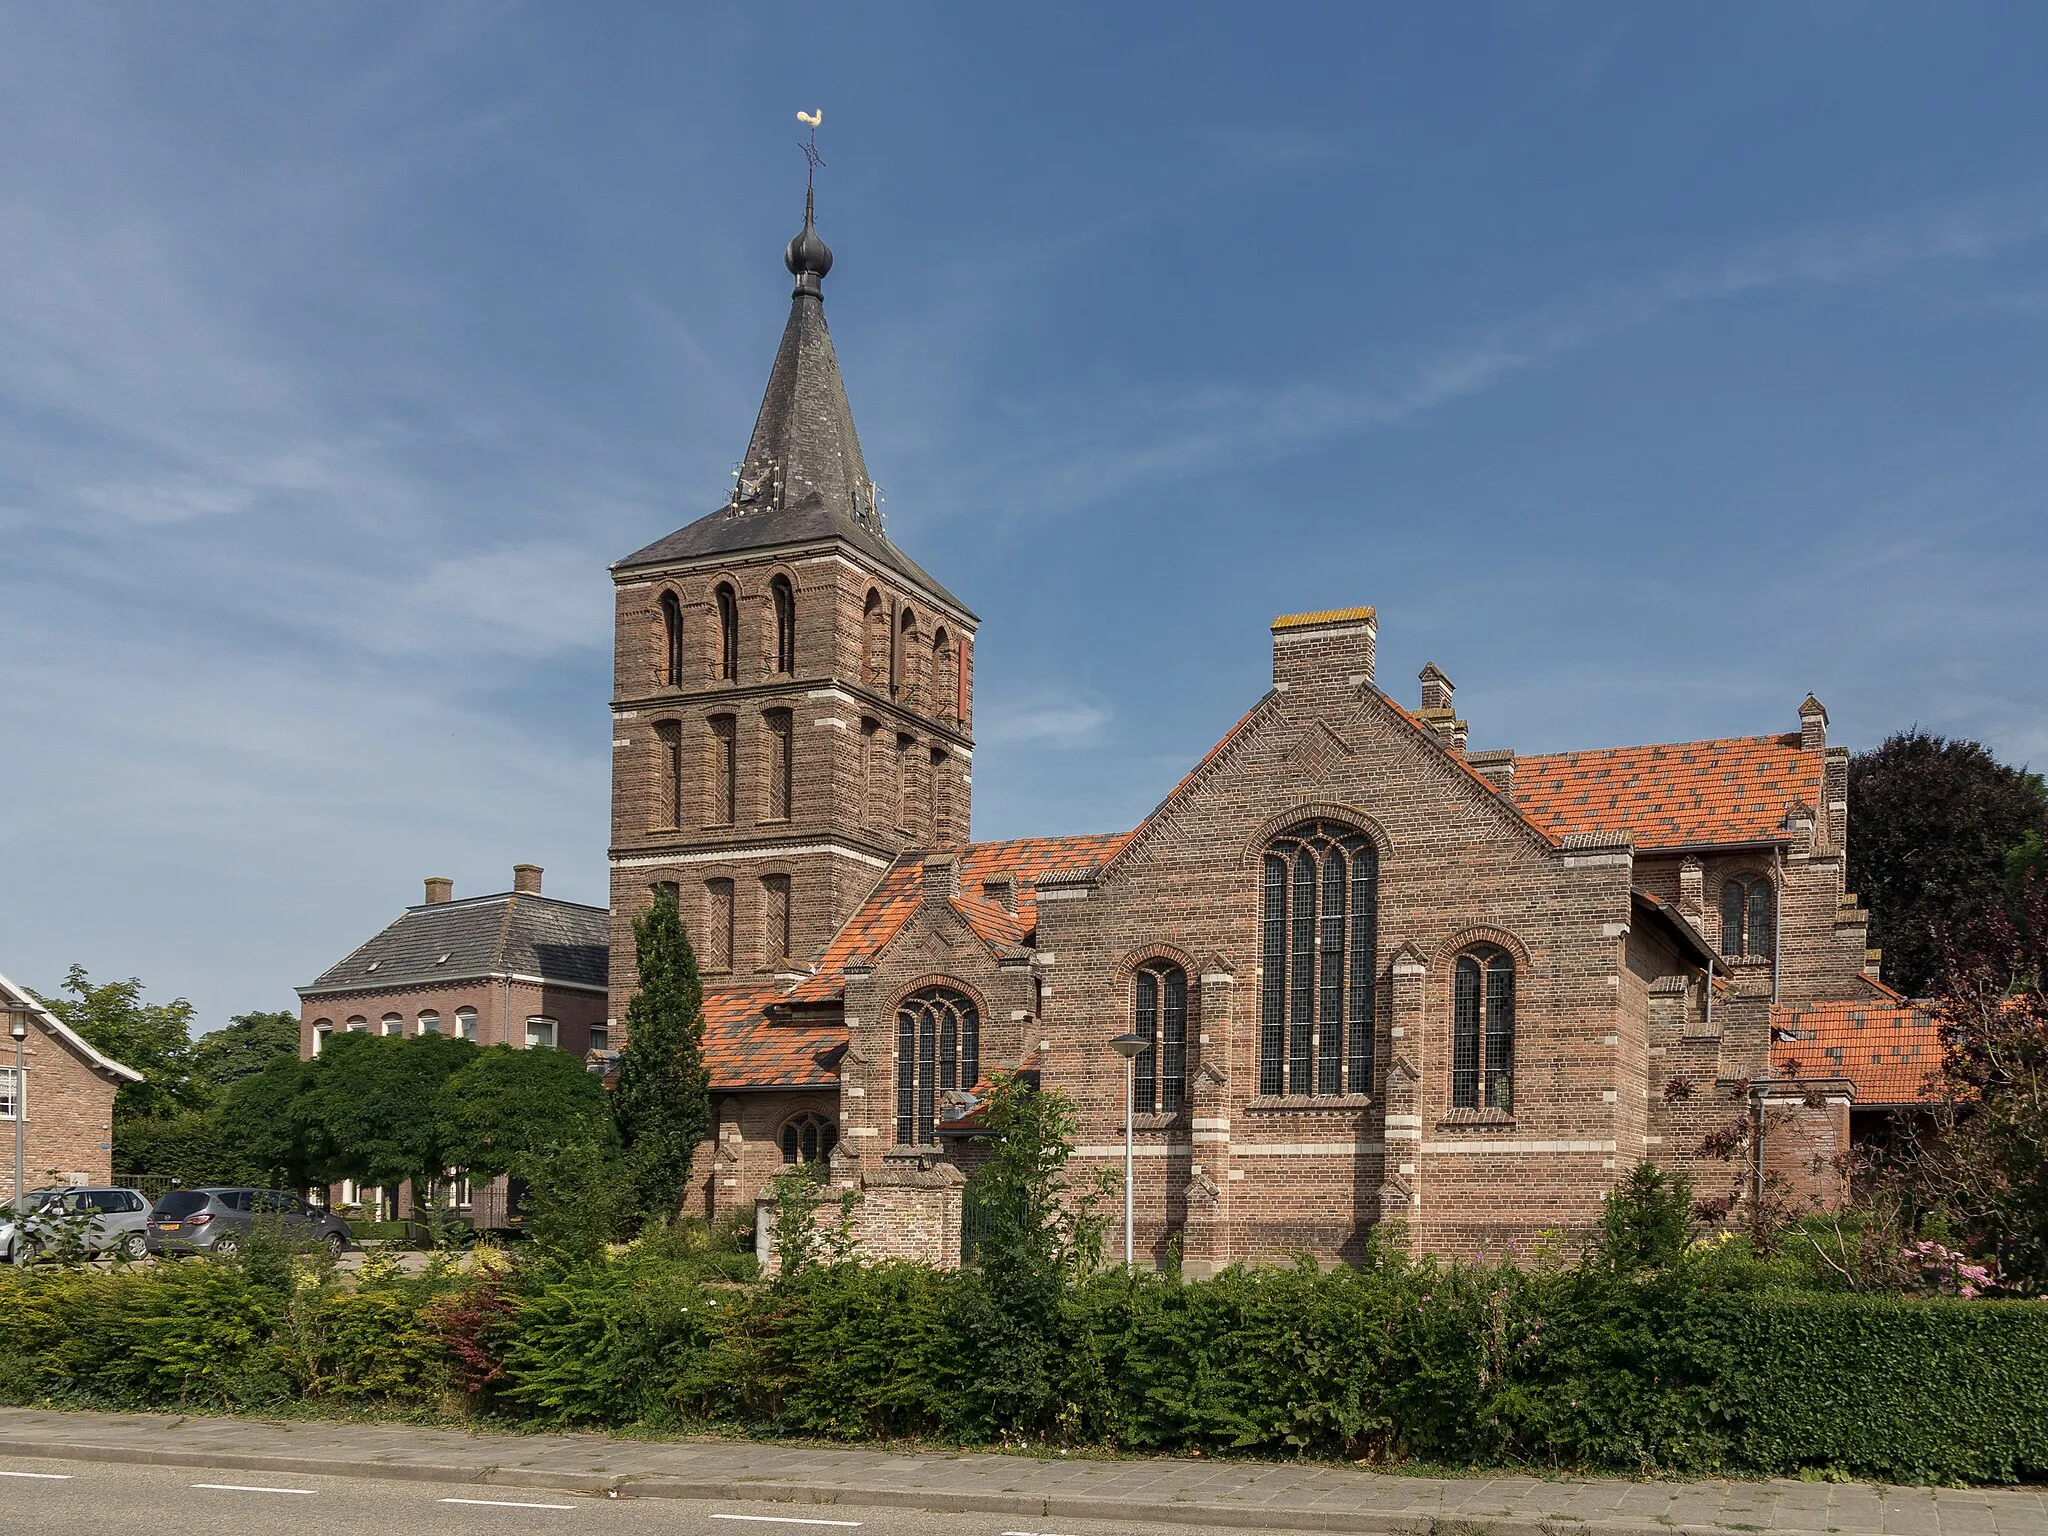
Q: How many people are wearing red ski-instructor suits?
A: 0